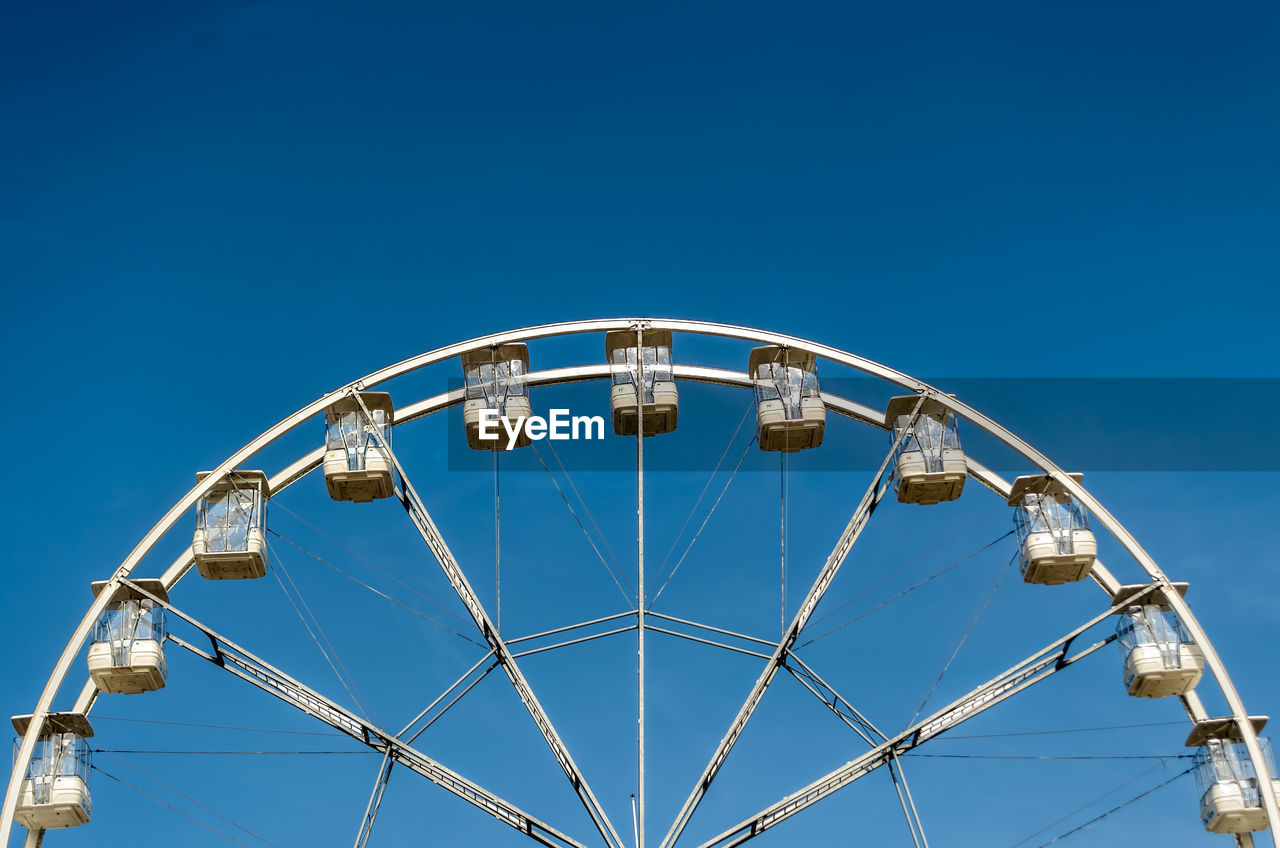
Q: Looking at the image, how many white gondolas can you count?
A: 11